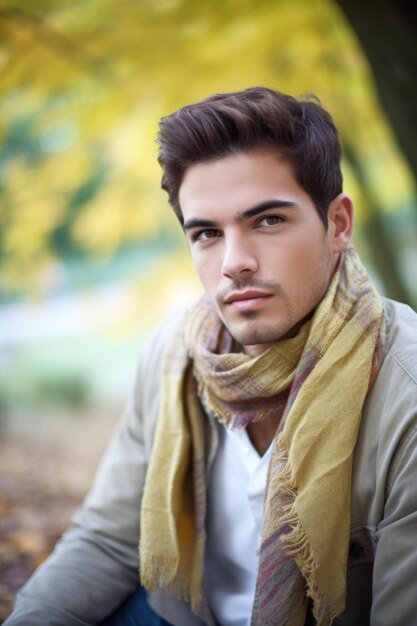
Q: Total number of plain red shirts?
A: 0